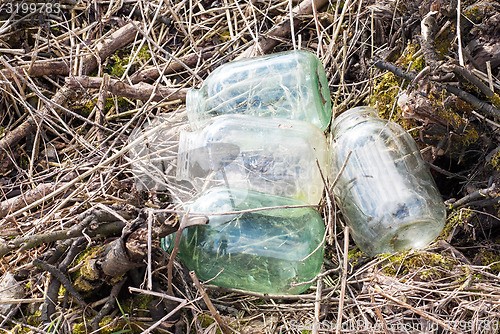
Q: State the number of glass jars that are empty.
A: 4